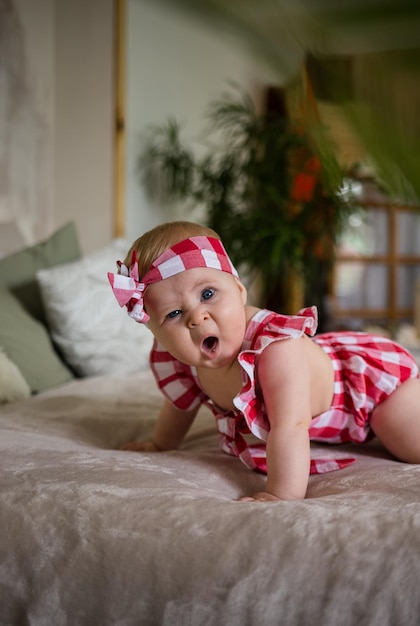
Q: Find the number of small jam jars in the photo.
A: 0